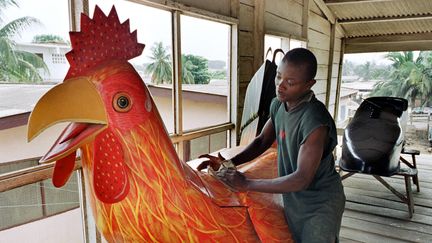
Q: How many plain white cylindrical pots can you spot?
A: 0